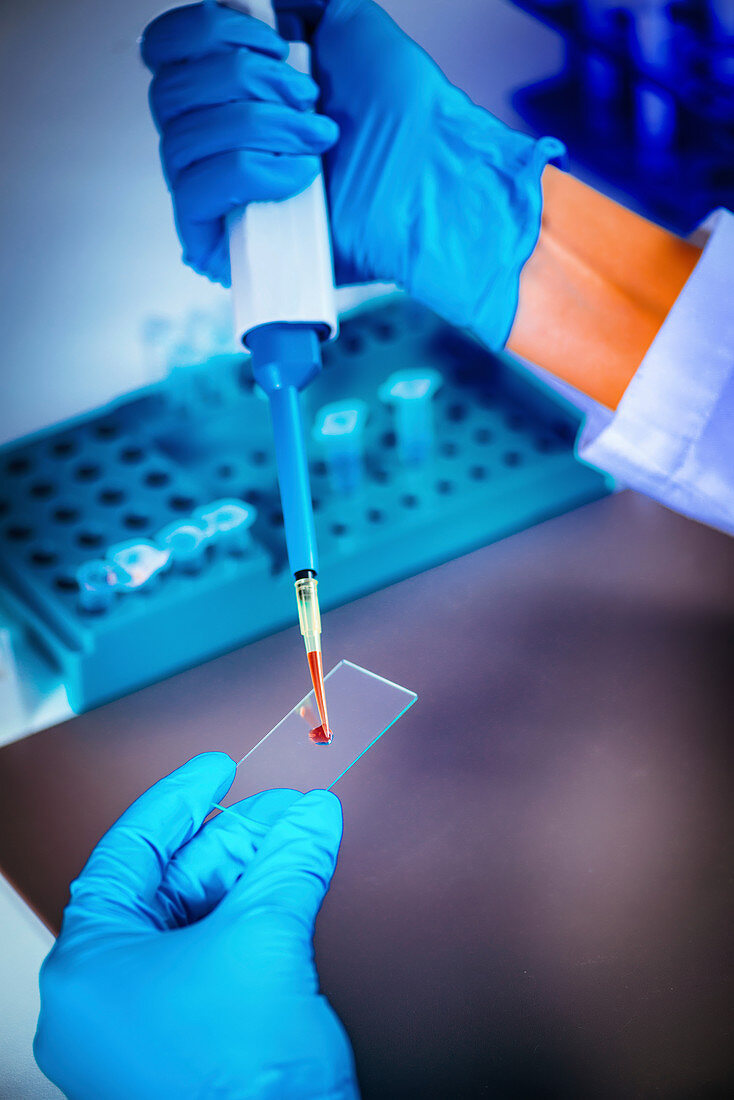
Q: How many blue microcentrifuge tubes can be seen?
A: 6